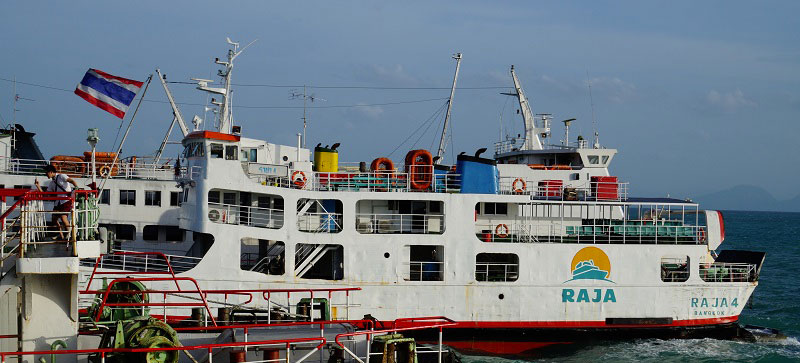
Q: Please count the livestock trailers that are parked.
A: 0